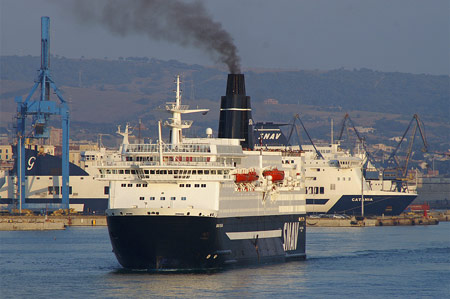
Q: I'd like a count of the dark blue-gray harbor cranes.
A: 3